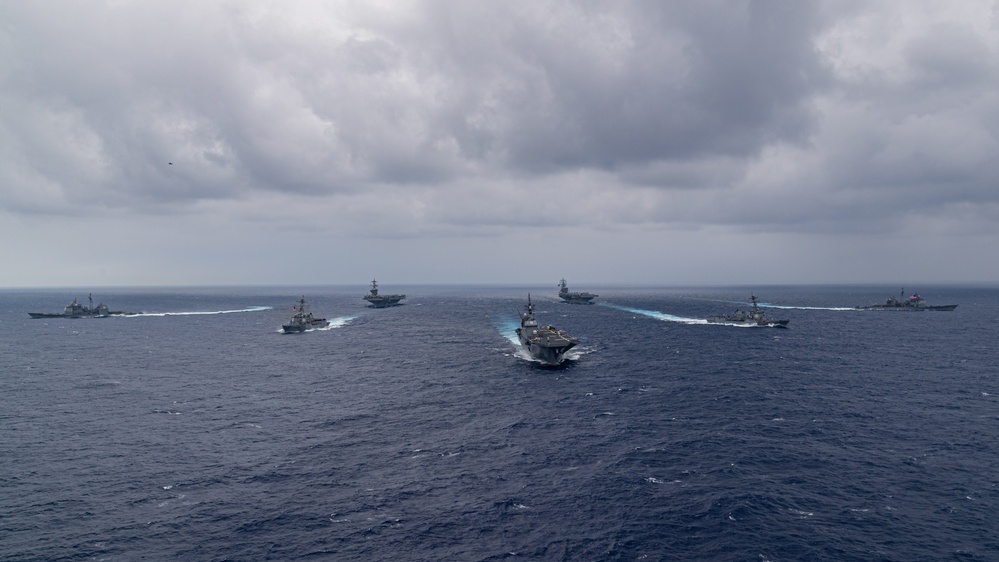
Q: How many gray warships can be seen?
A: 7